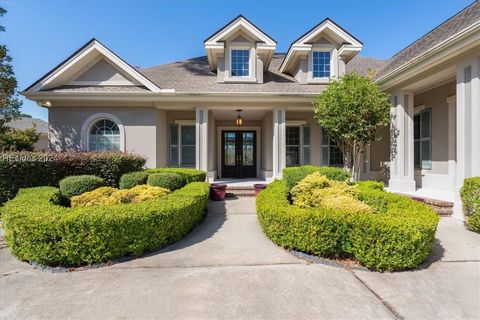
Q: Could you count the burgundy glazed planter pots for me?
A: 2